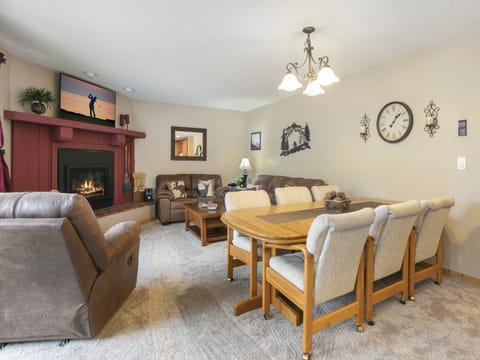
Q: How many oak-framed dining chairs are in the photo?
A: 6